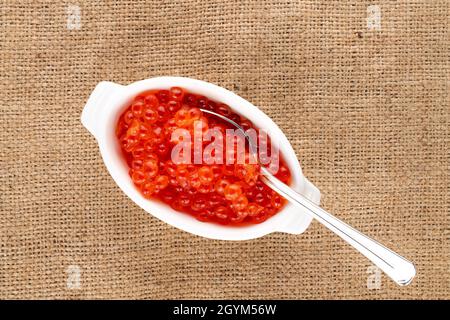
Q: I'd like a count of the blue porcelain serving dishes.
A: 0